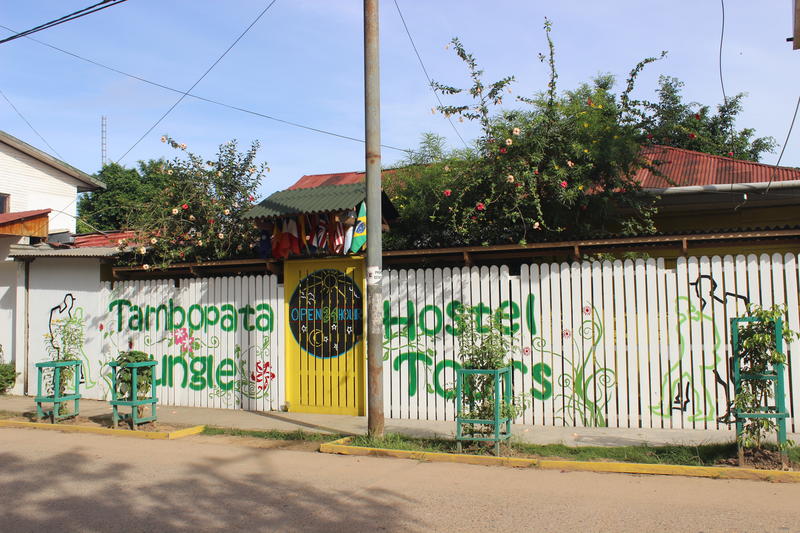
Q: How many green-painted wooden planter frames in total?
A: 4